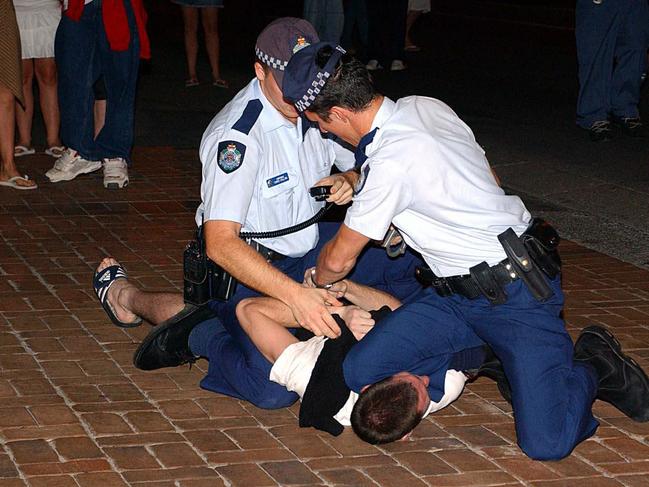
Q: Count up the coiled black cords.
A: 1